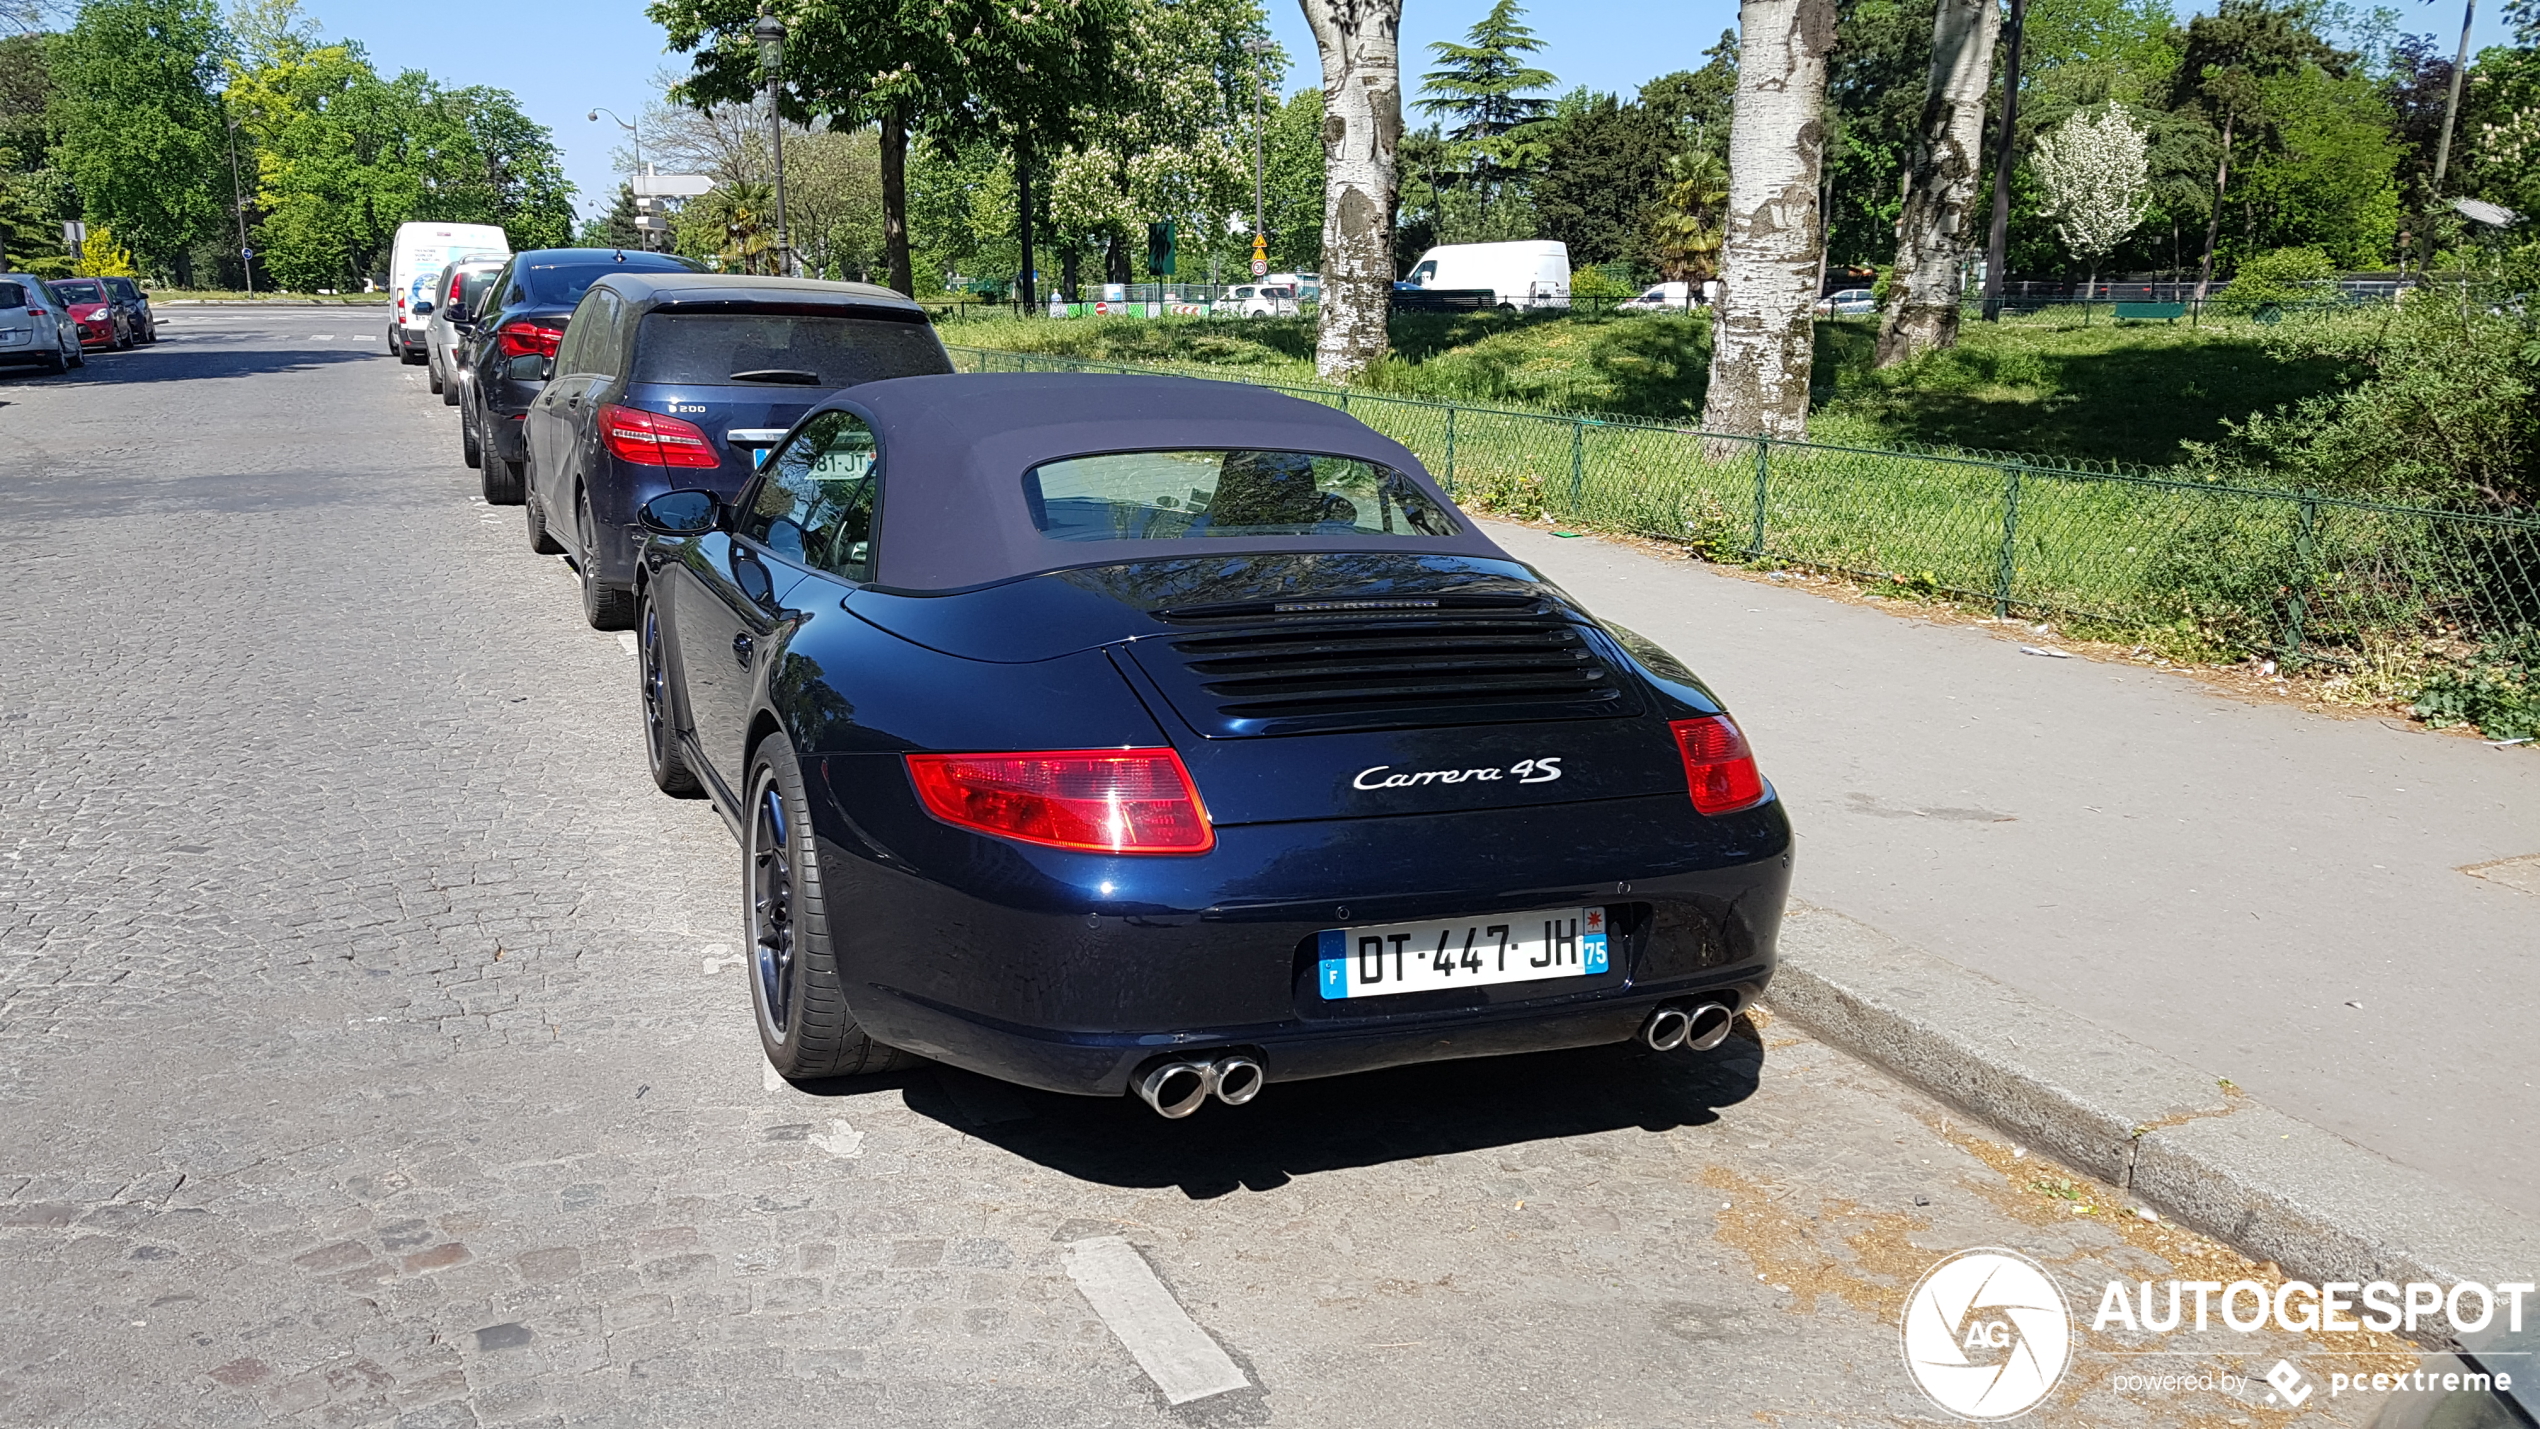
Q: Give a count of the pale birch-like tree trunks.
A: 3